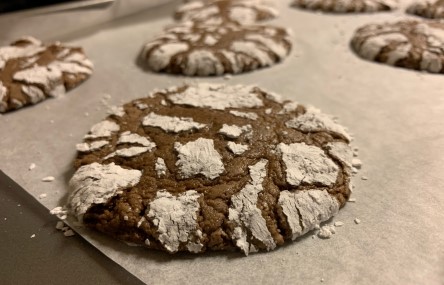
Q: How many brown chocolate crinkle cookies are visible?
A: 7